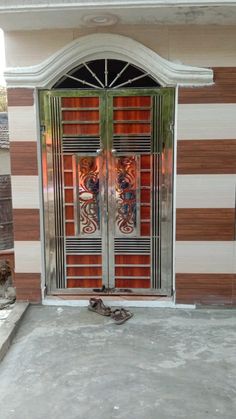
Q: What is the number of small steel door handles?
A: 2